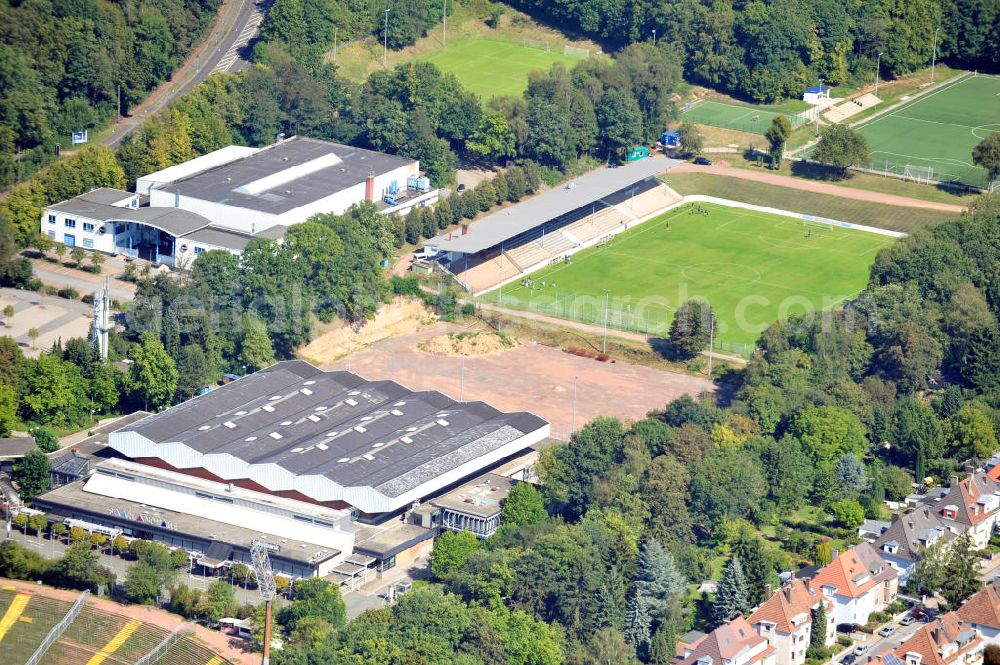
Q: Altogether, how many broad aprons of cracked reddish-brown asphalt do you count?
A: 1